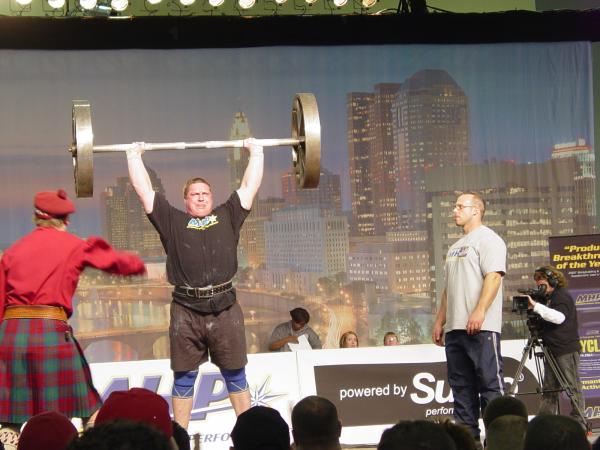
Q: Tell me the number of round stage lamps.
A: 12